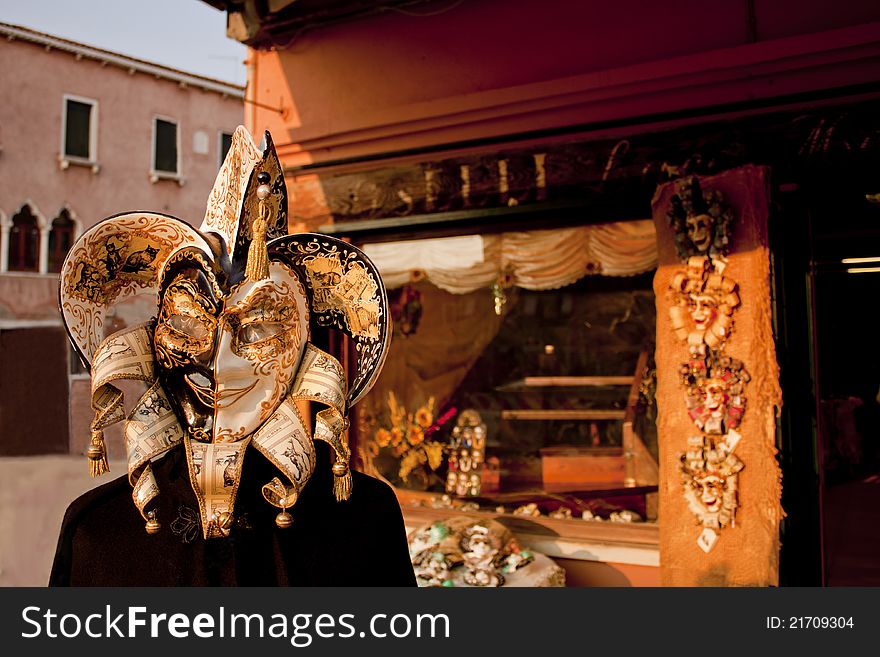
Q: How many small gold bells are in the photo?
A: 5